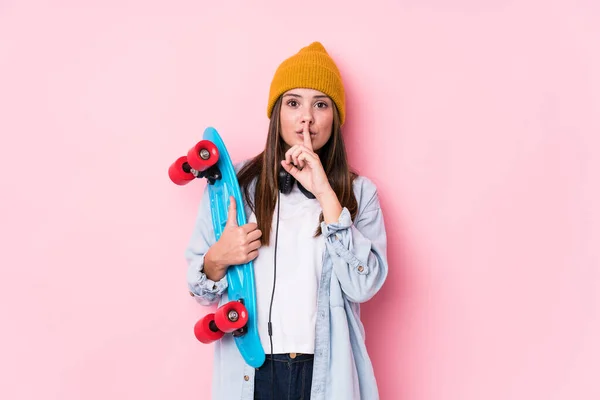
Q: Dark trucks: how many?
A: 2